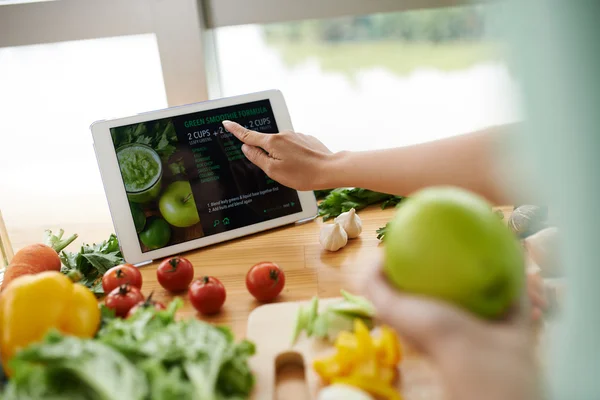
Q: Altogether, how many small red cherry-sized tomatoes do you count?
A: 6